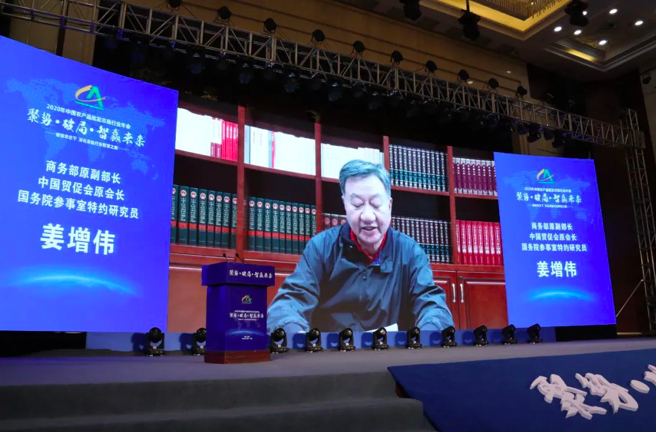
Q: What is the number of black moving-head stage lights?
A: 11